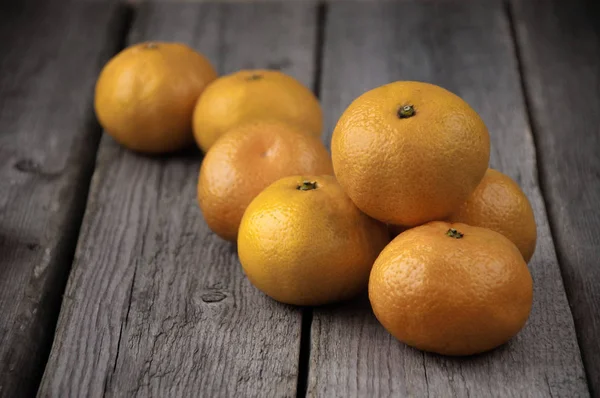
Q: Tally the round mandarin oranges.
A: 7